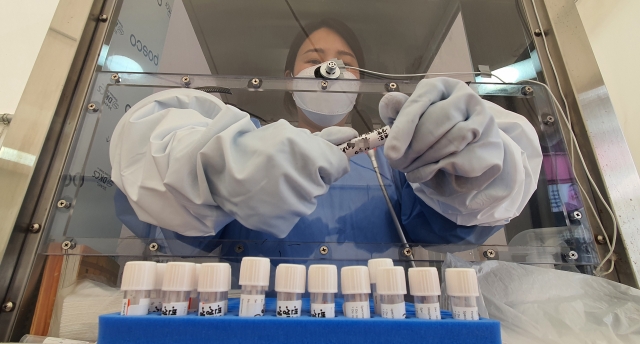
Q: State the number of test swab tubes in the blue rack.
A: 13